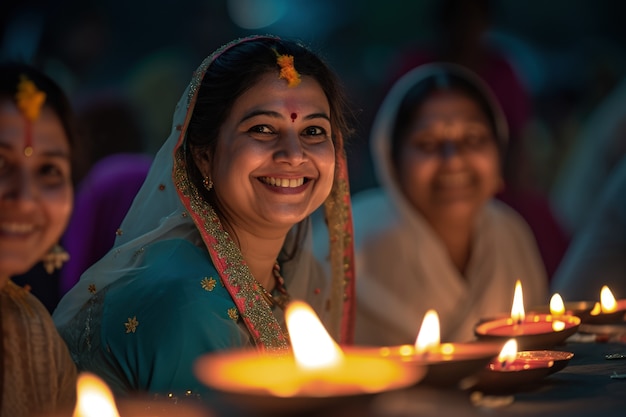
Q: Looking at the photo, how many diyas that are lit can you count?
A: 7